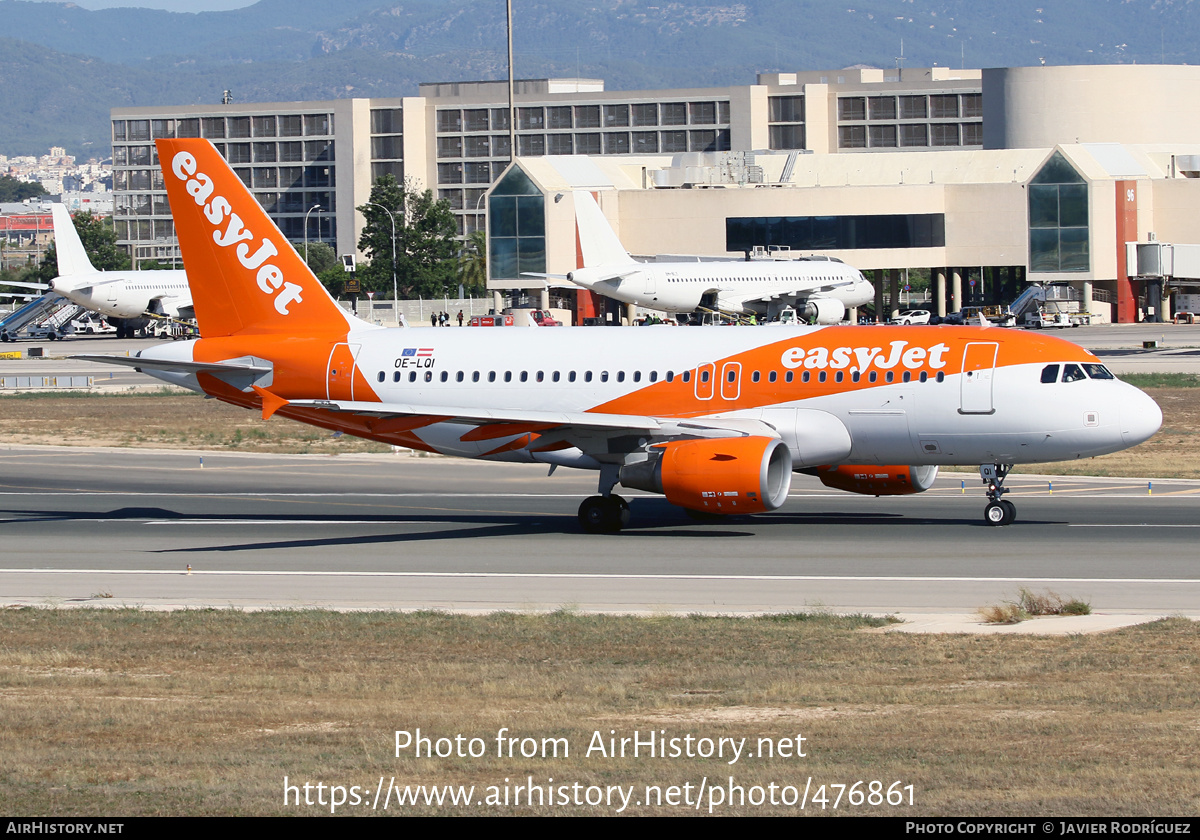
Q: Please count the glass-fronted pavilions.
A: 2